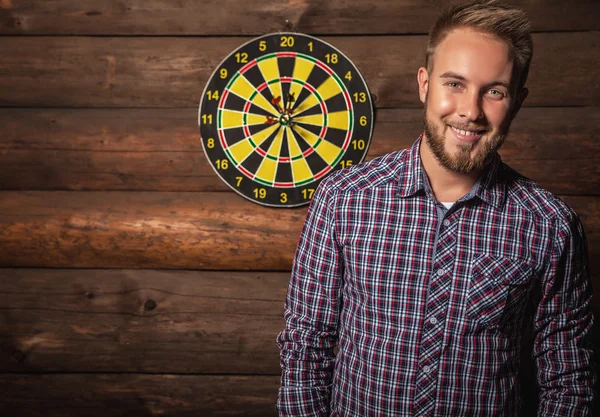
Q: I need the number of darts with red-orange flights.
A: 2